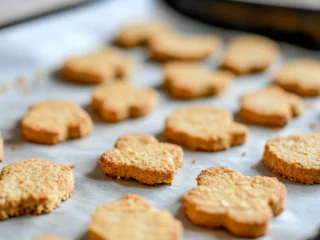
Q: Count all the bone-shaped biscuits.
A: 0